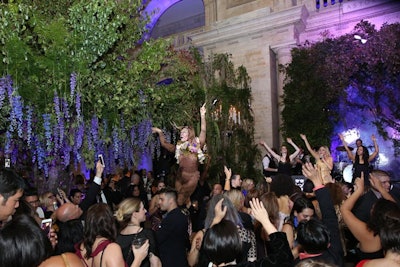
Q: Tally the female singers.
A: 3